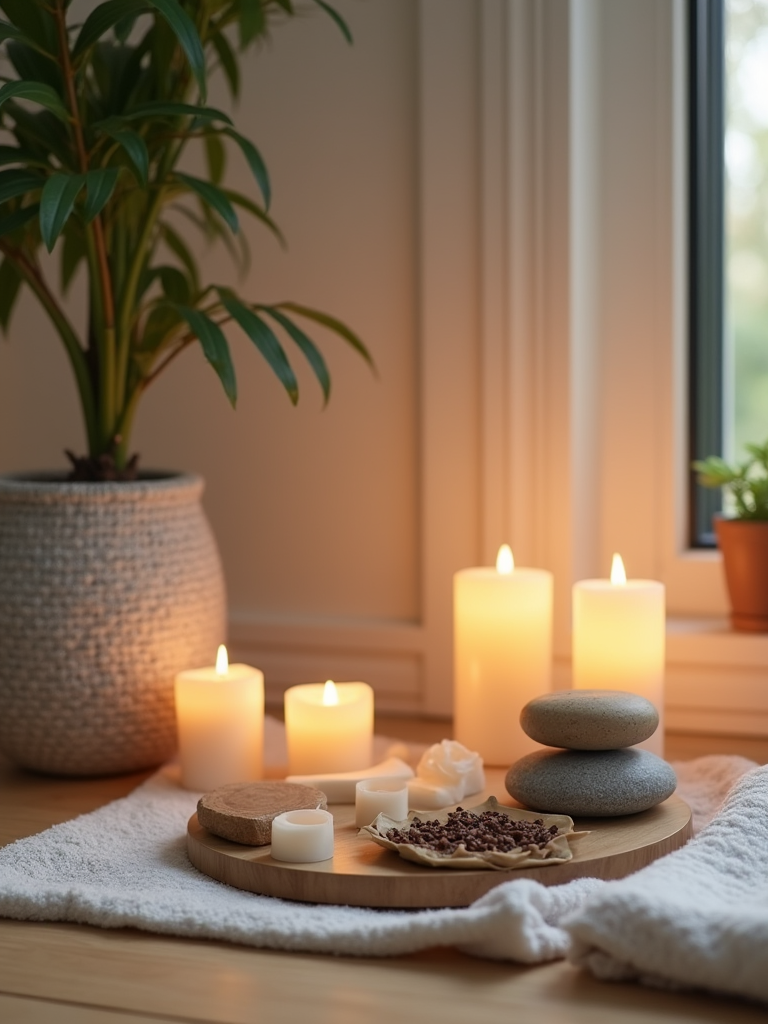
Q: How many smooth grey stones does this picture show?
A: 2